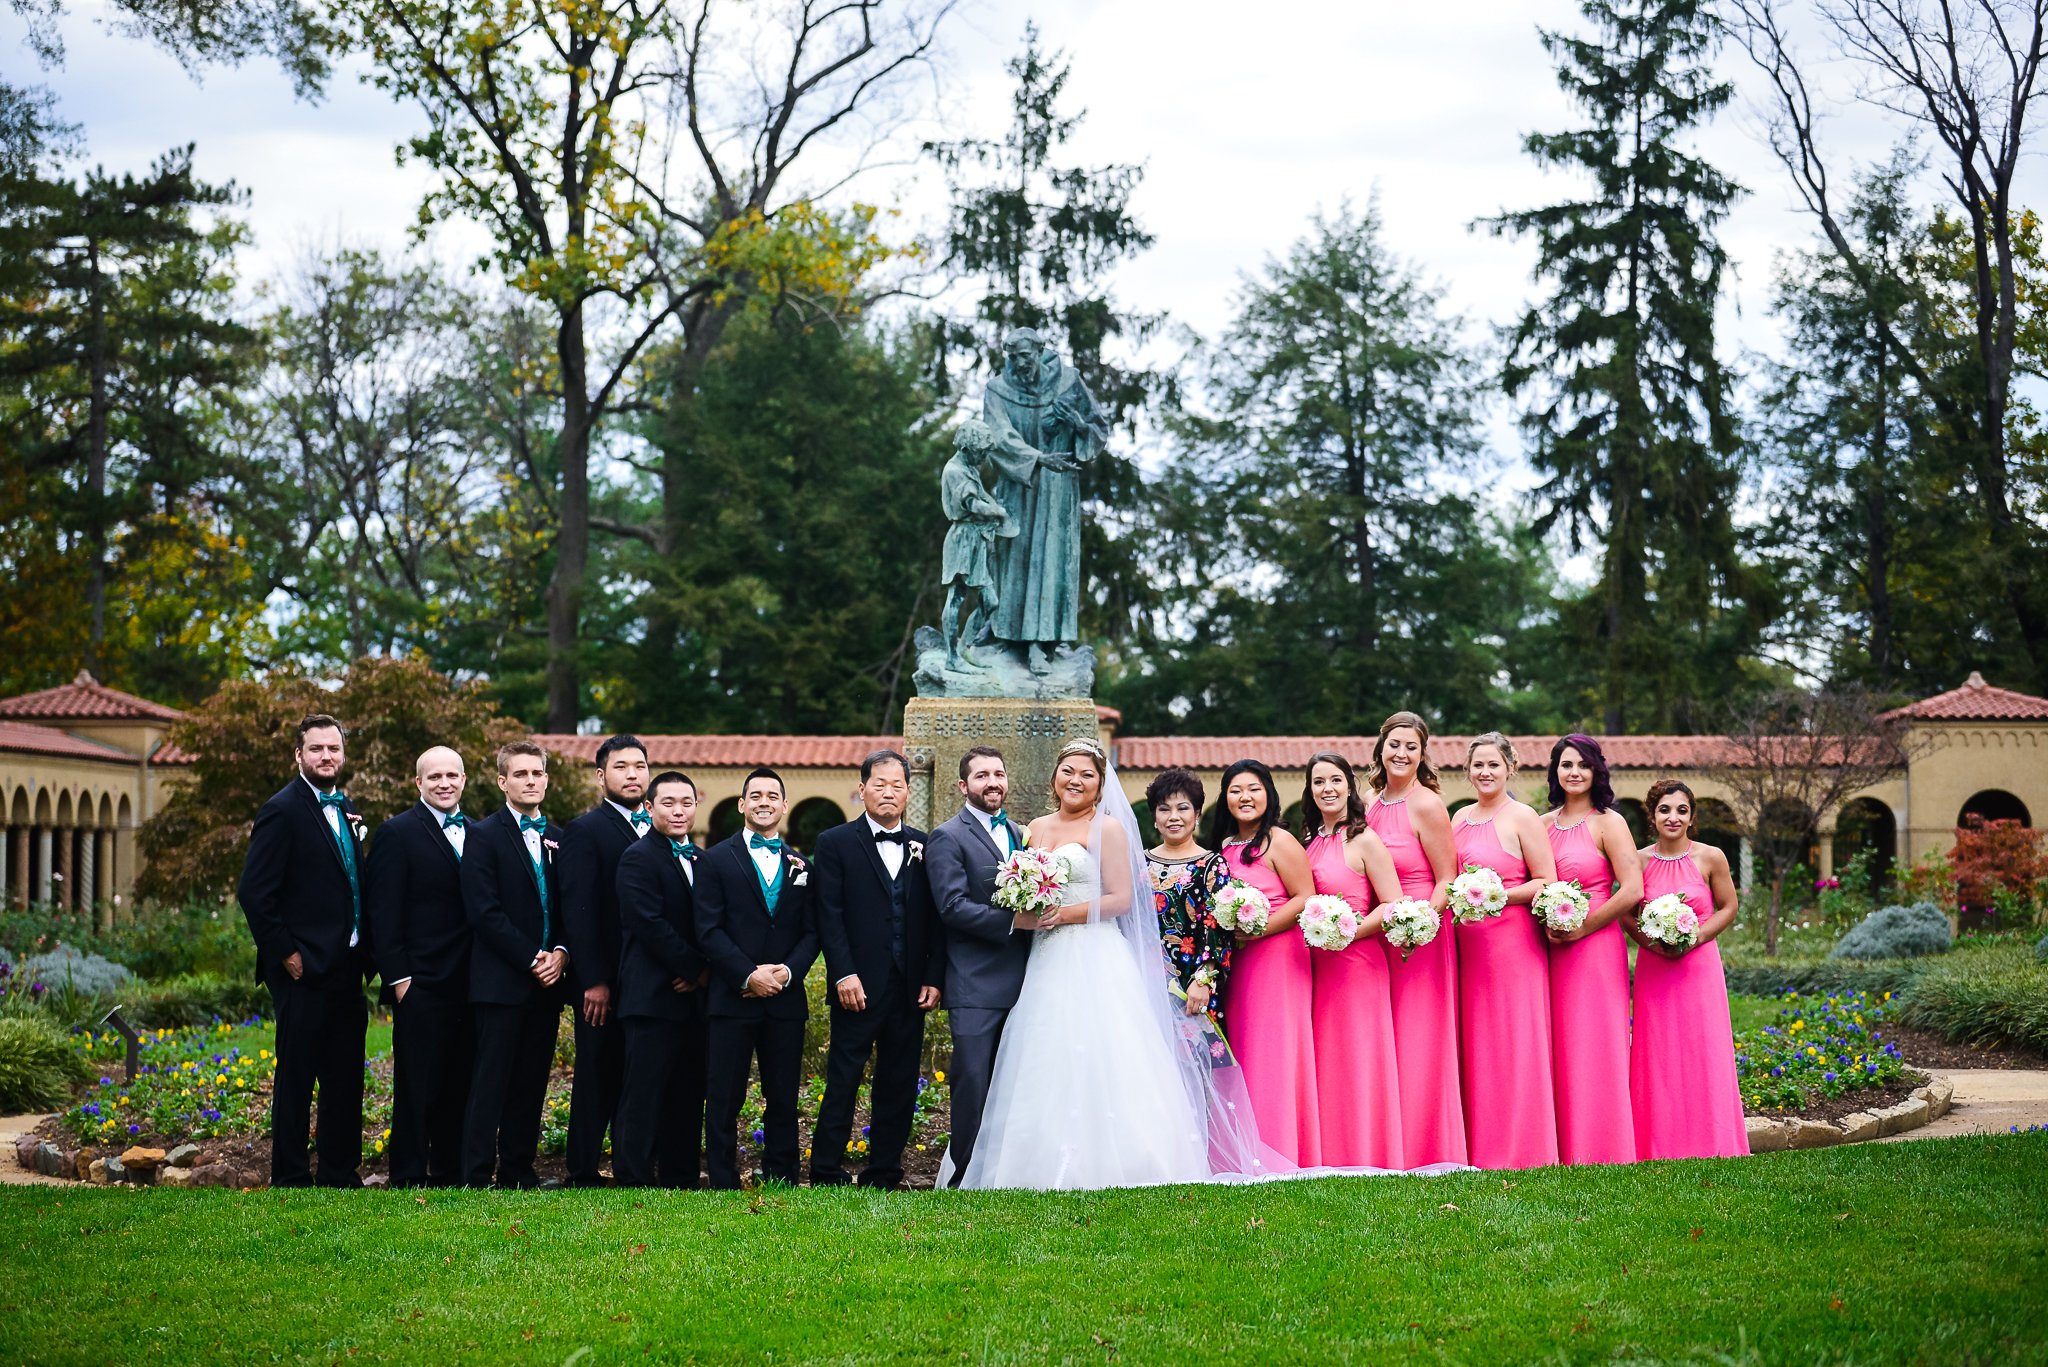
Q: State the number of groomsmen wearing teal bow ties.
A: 6